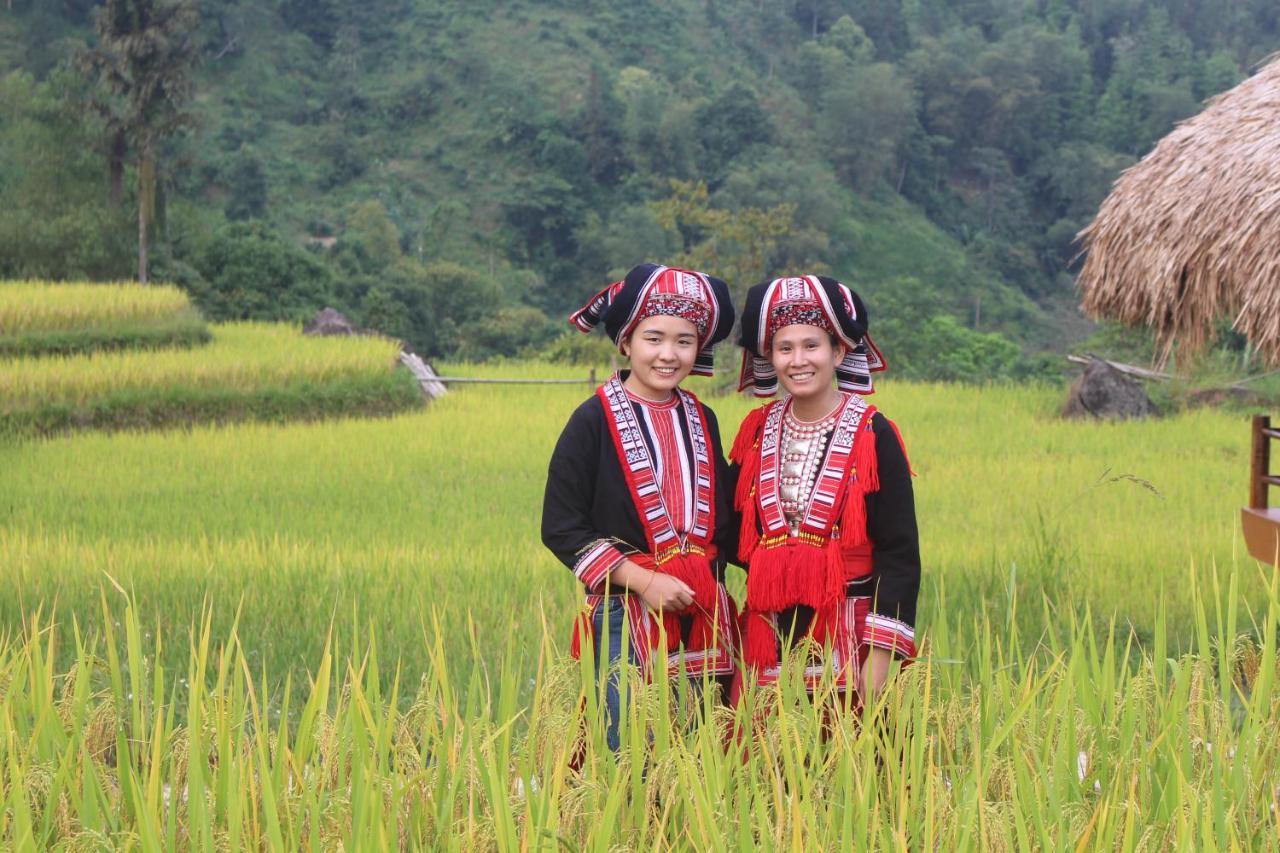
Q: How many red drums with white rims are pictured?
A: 0